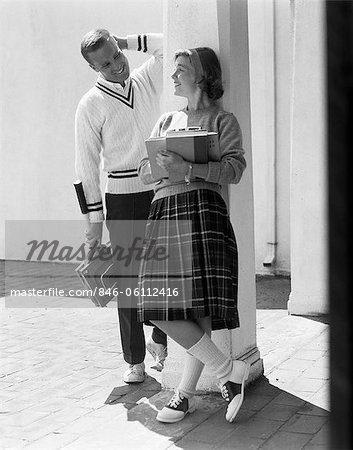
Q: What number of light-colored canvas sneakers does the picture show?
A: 2